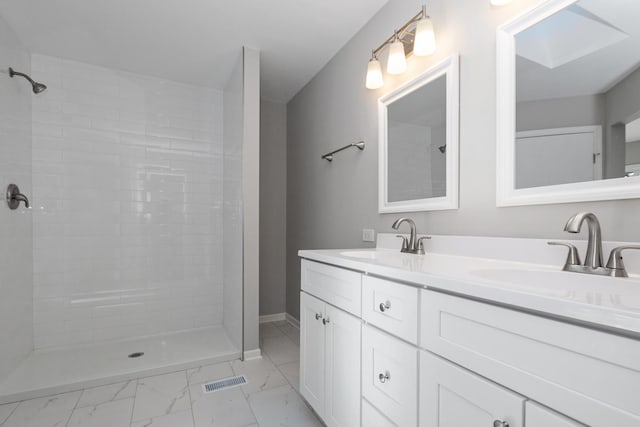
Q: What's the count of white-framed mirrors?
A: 2